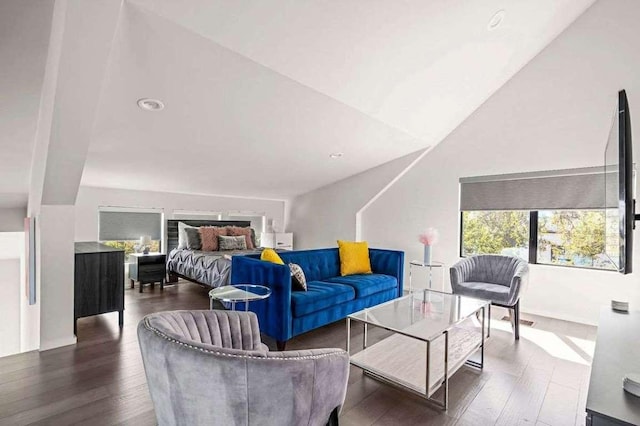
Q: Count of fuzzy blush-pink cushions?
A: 2